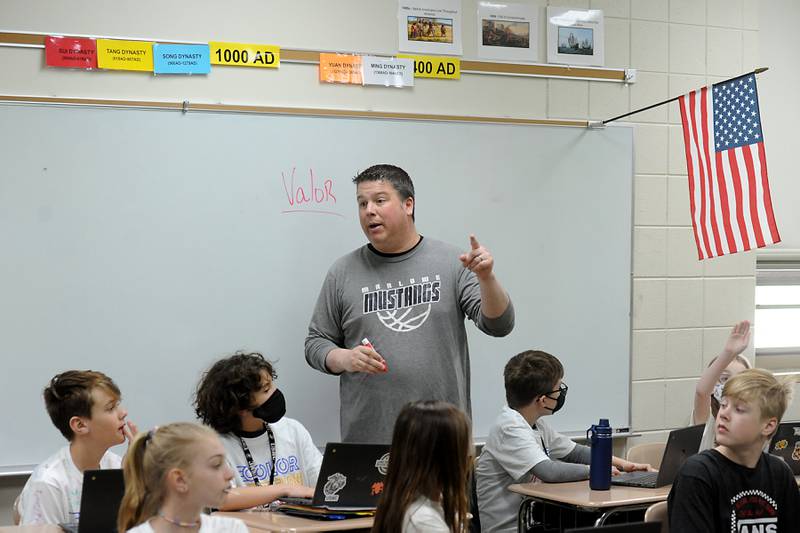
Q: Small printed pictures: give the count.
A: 3